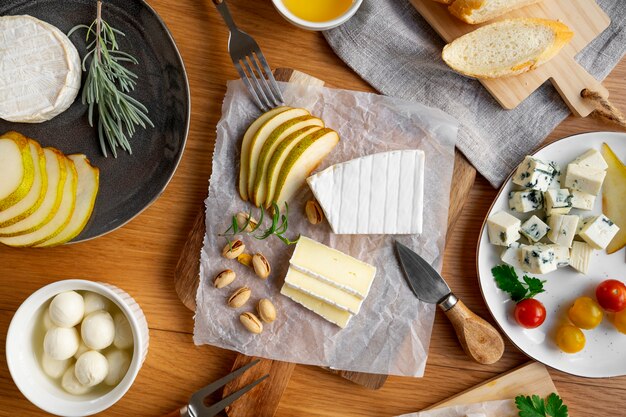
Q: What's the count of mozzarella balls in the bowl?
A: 11